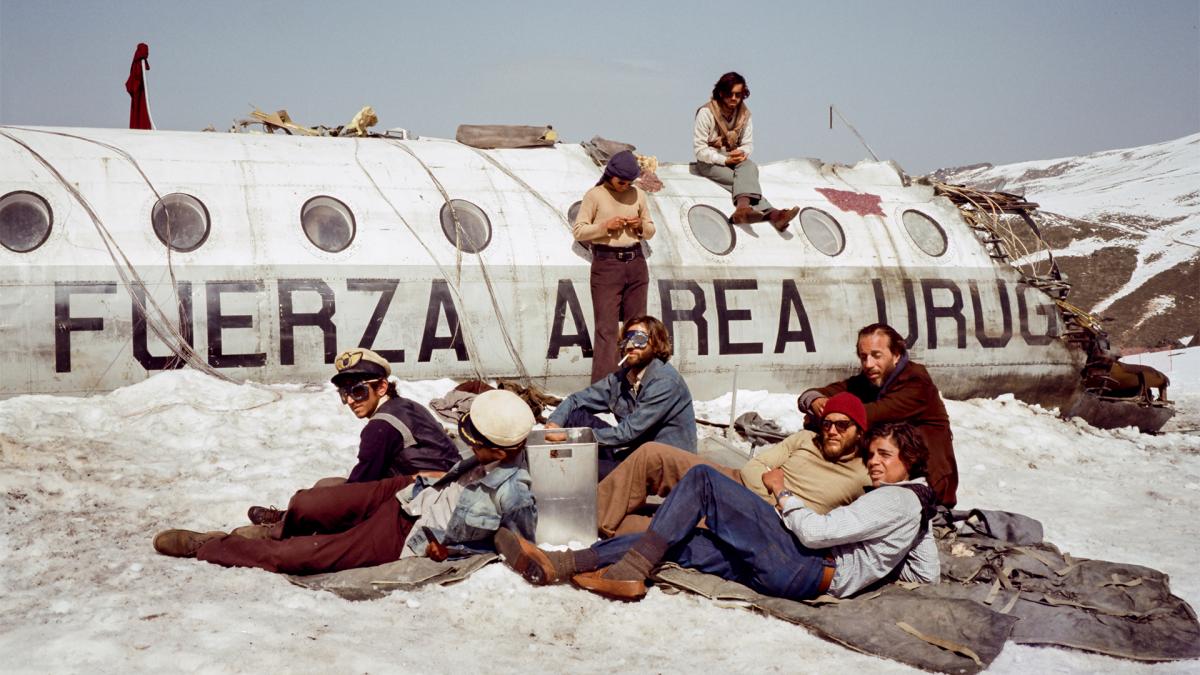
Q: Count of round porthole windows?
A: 8